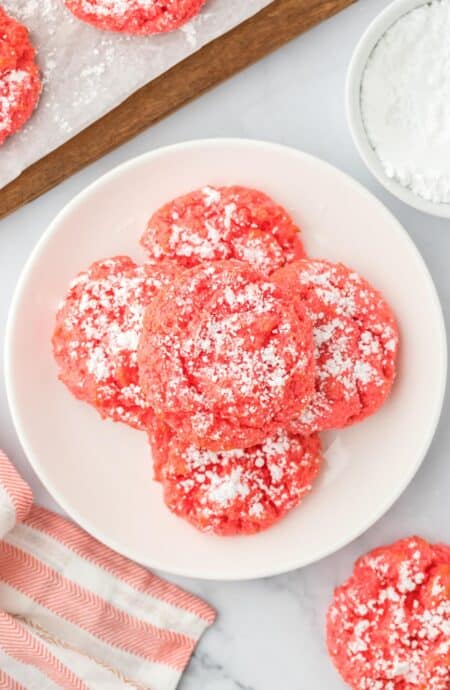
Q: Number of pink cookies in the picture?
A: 8